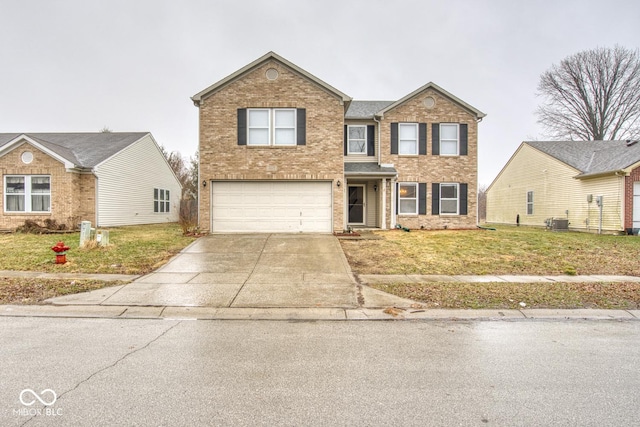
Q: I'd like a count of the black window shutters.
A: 12